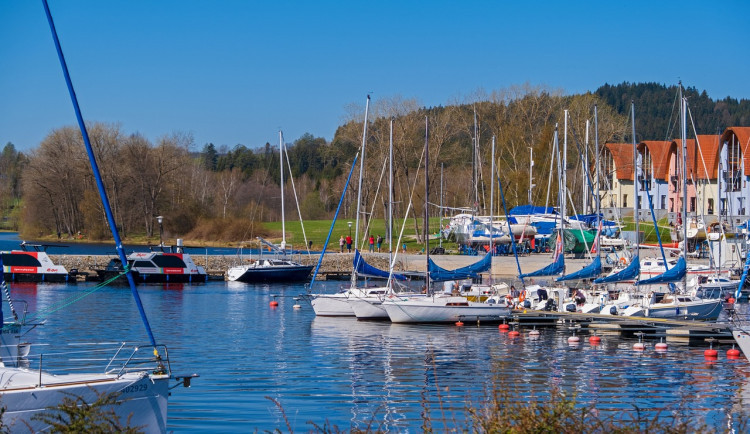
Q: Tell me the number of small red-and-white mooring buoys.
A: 12